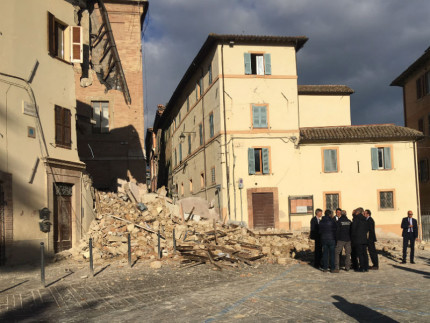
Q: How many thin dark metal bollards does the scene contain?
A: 5